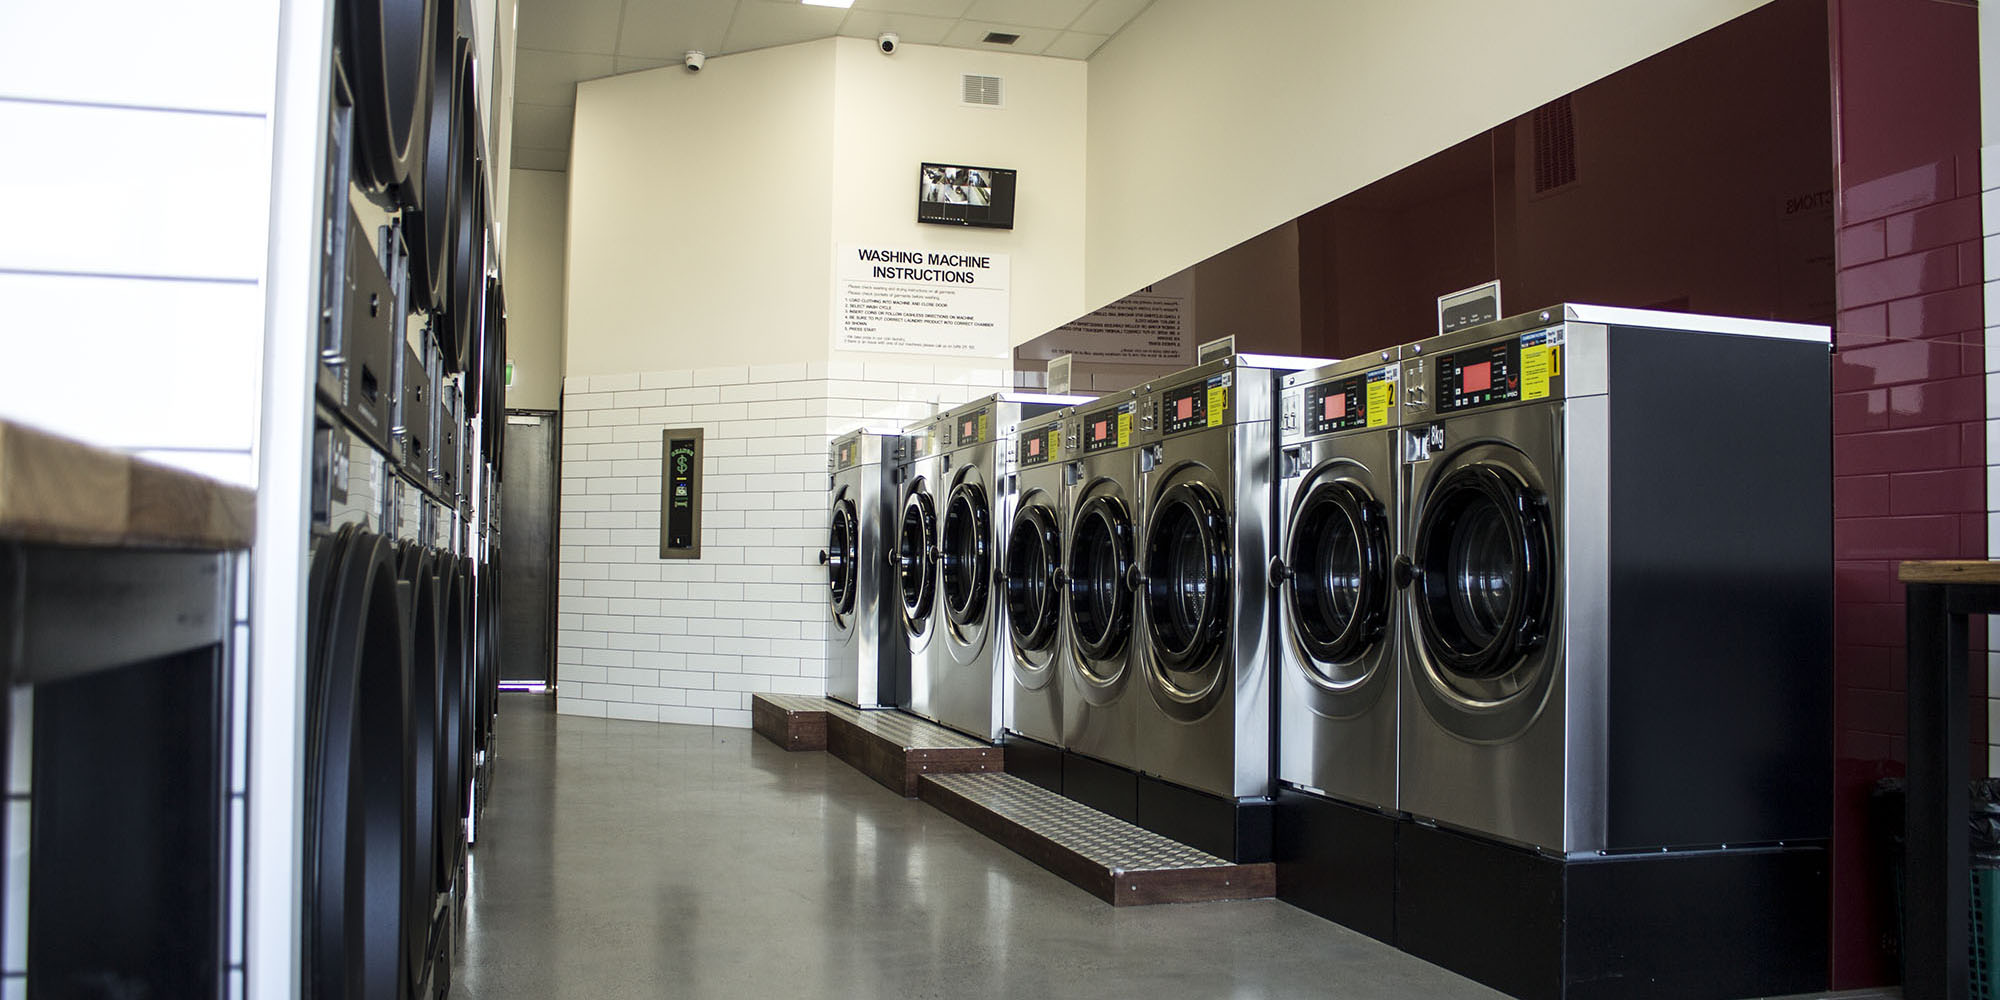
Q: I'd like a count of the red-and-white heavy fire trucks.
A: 0